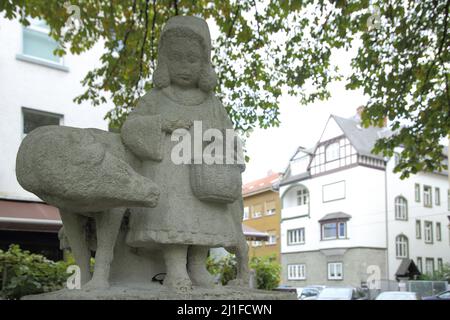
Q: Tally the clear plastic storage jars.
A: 0